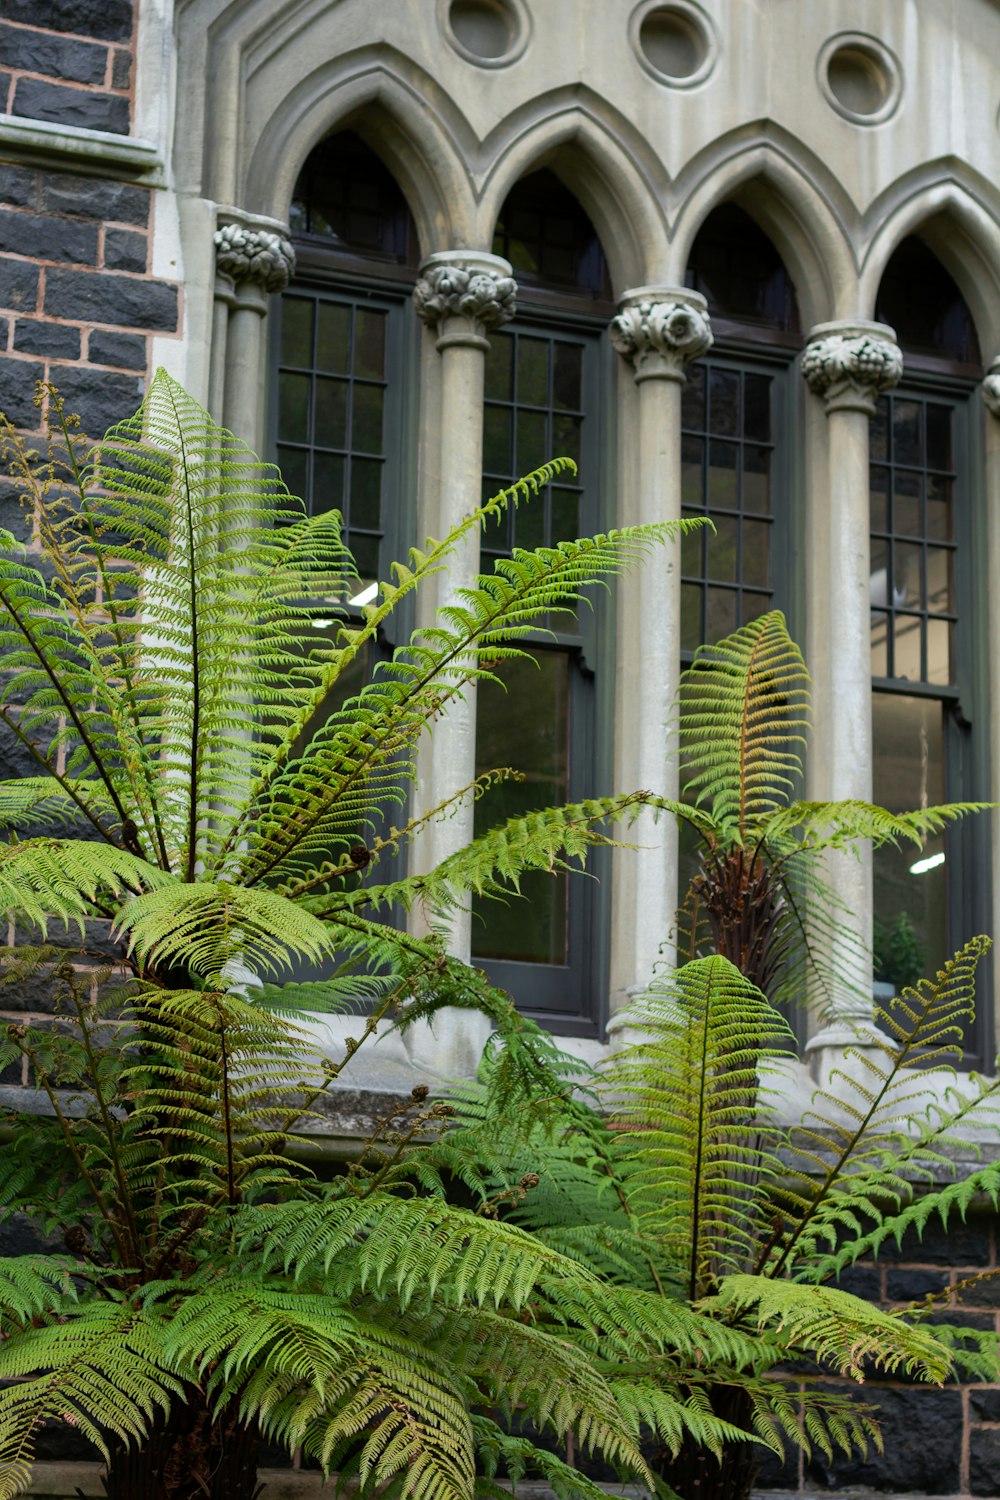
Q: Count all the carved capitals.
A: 5